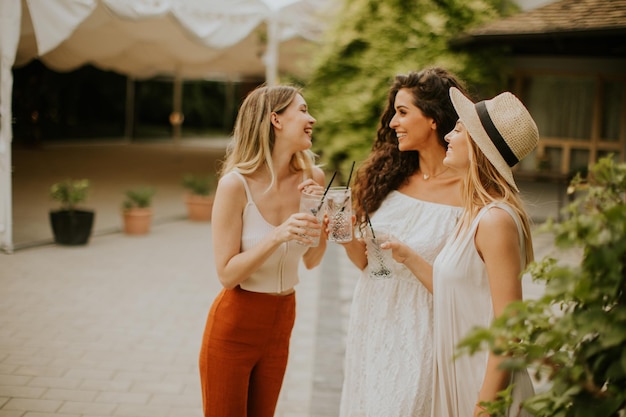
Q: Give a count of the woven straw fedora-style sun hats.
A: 1